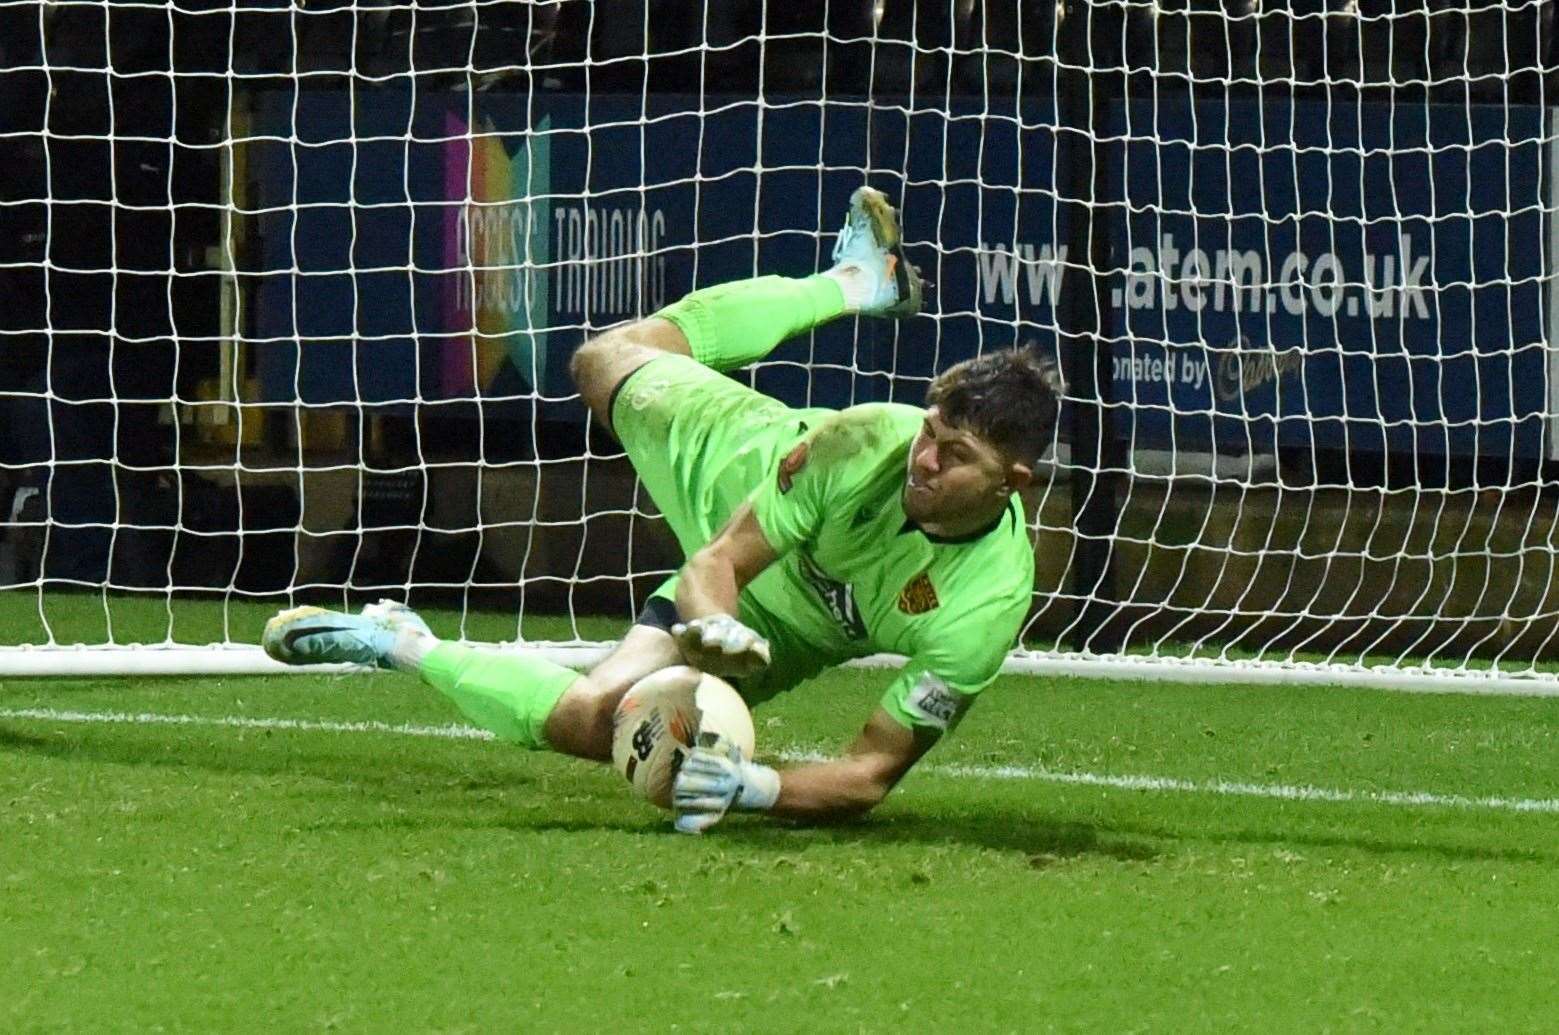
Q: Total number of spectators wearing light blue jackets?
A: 0